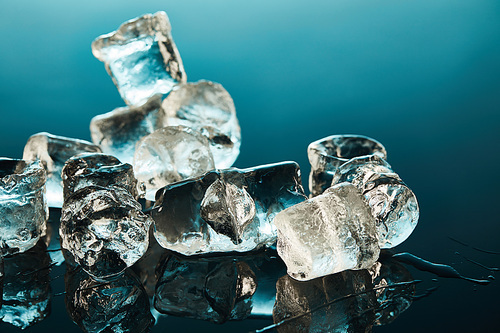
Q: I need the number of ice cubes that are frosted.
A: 1